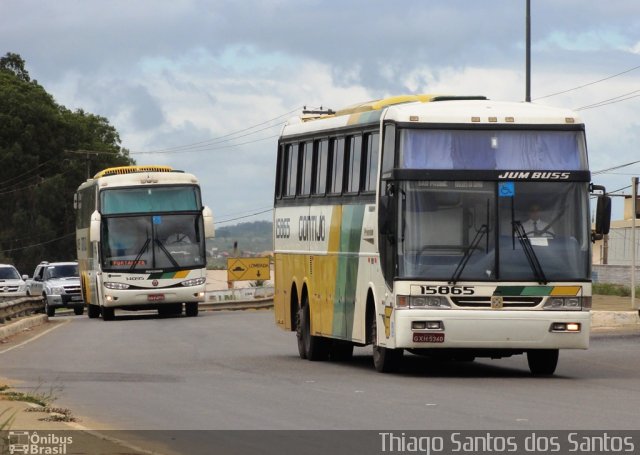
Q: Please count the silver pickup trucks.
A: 1